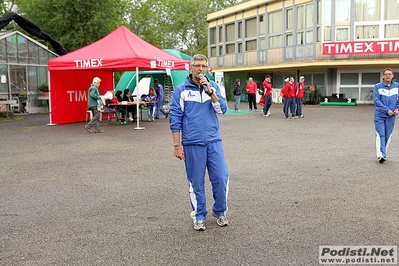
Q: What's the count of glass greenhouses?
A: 1